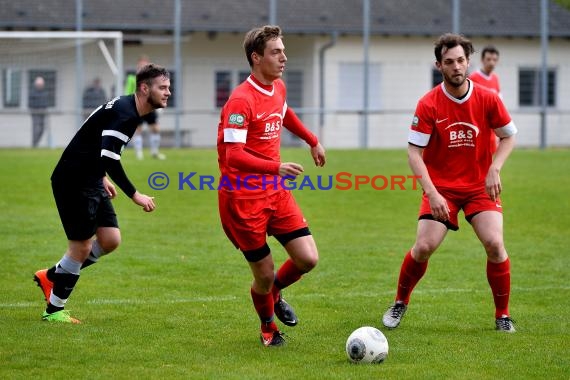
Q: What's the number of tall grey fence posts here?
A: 6